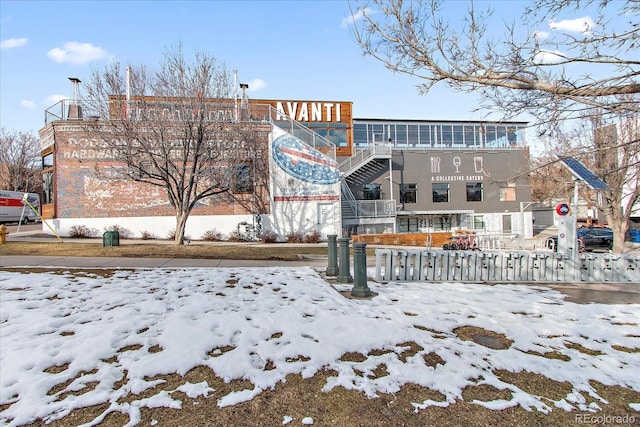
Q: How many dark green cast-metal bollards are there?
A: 3